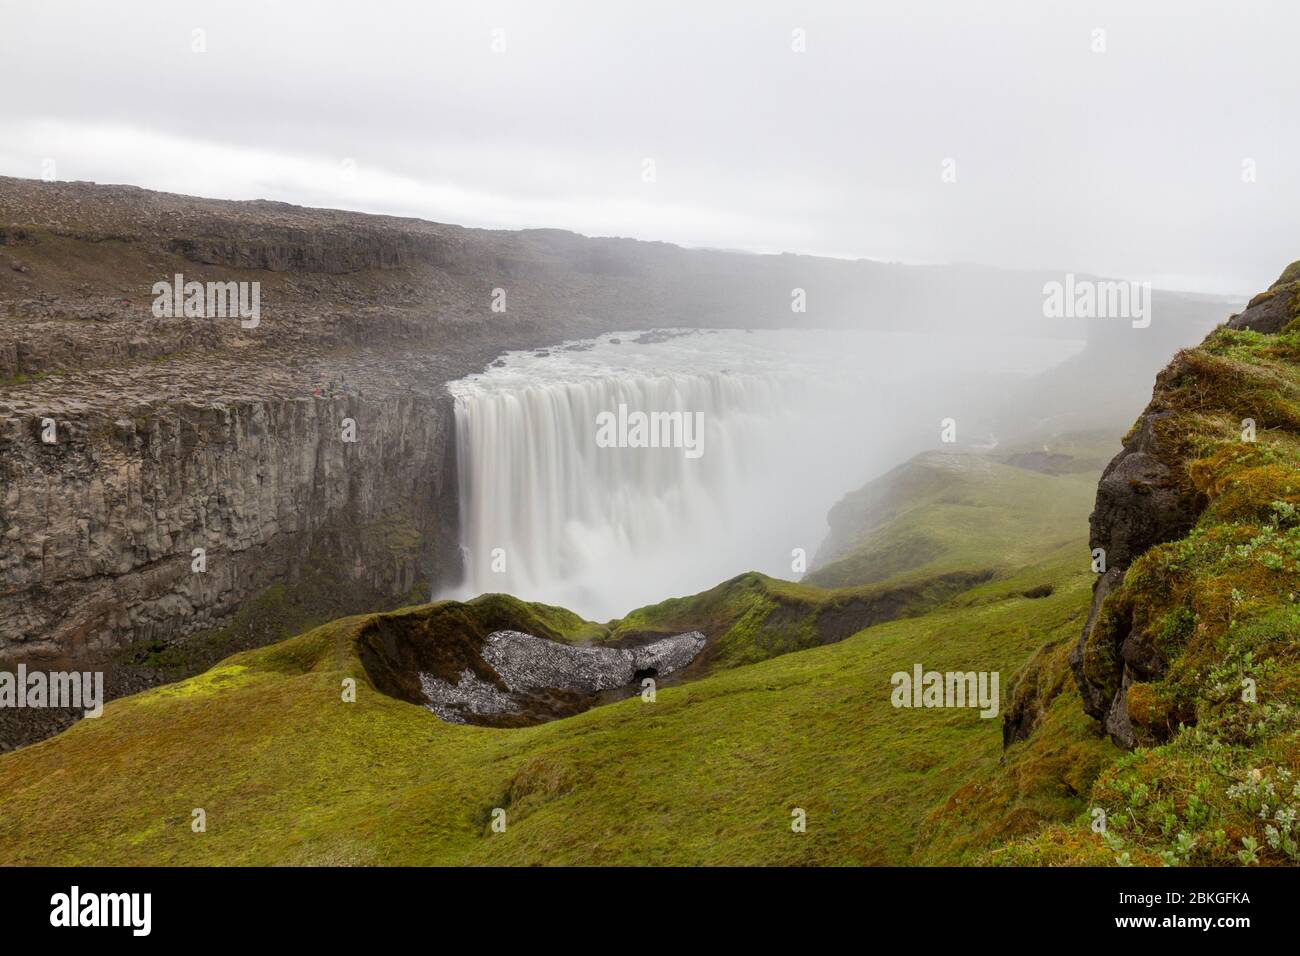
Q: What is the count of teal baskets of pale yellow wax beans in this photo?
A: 0